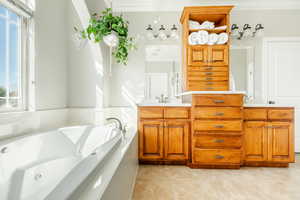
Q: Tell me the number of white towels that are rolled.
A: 4